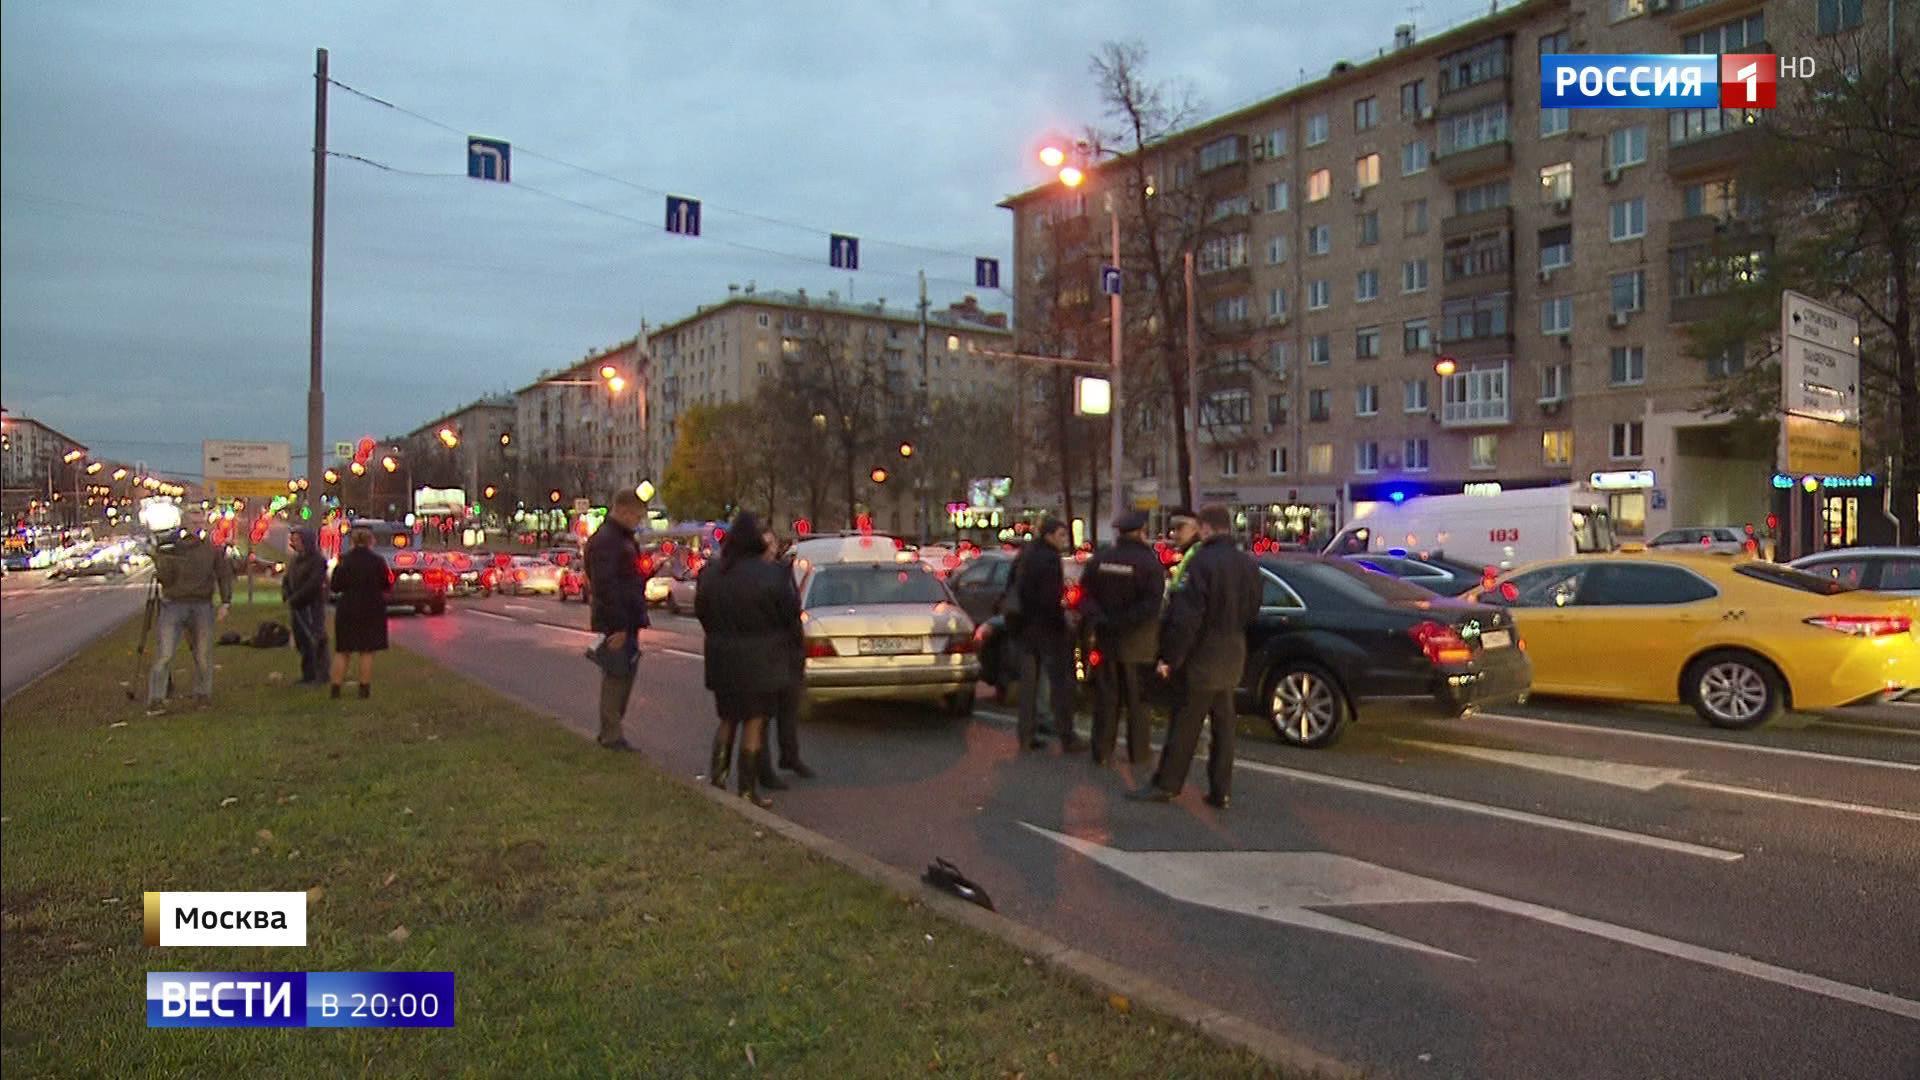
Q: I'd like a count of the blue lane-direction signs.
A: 5